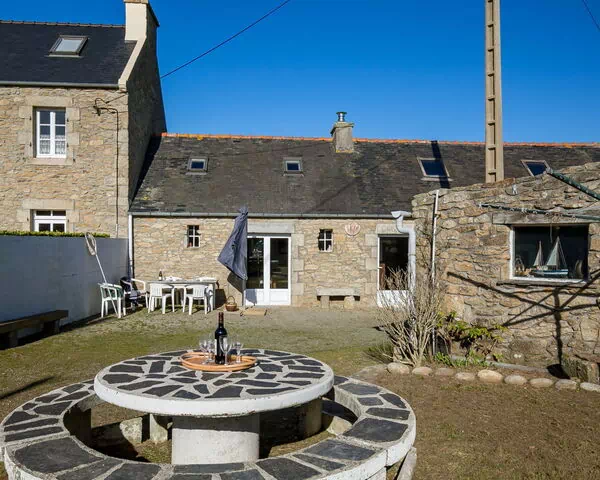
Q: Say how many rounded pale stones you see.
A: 9